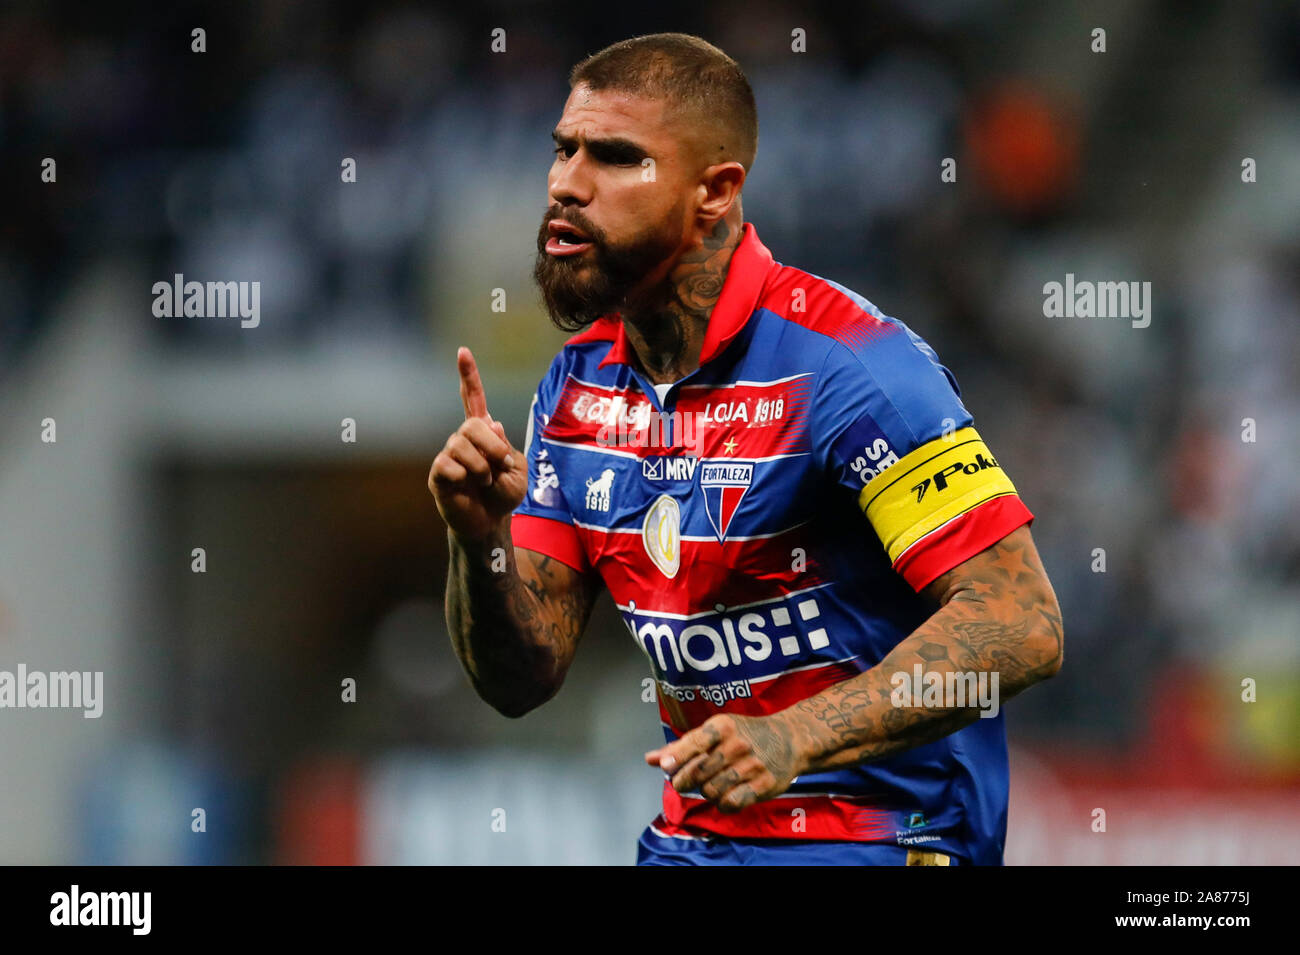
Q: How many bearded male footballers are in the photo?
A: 1